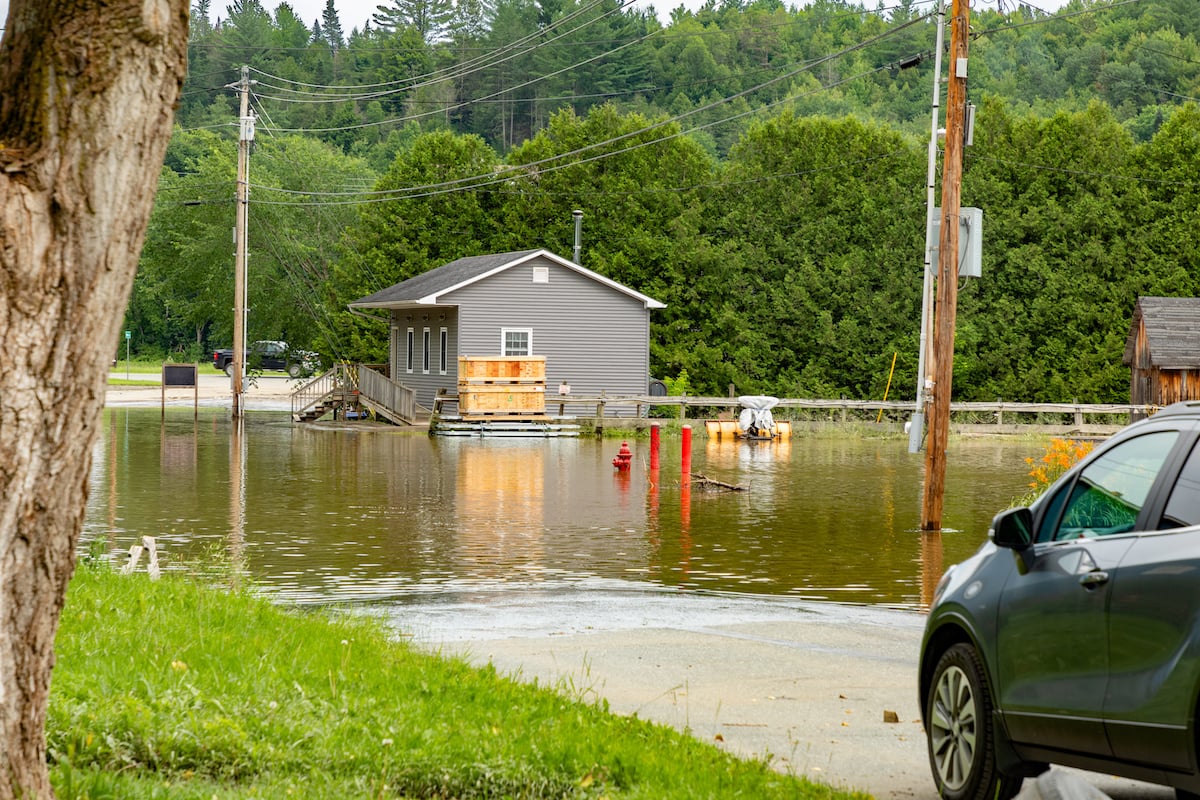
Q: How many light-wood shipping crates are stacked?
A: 2